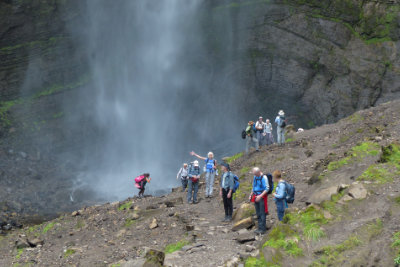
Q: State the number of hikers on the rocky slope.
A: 11